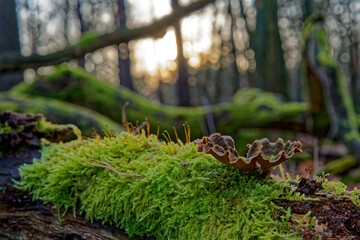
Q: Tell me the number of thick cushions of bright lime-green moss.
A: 1